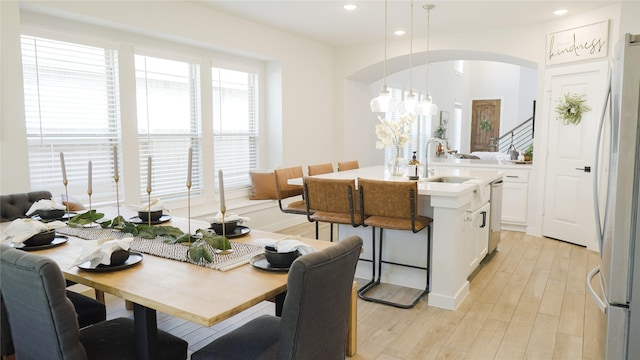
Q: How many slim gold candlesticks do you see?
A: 6